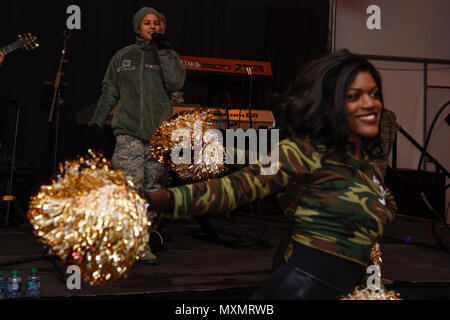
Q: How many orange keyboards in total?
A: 2